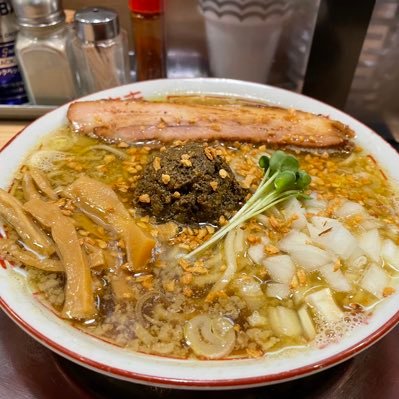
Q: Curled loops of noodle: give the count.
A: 1